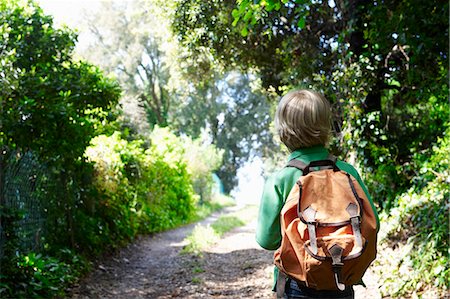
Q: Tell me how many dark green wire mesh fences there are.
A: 1